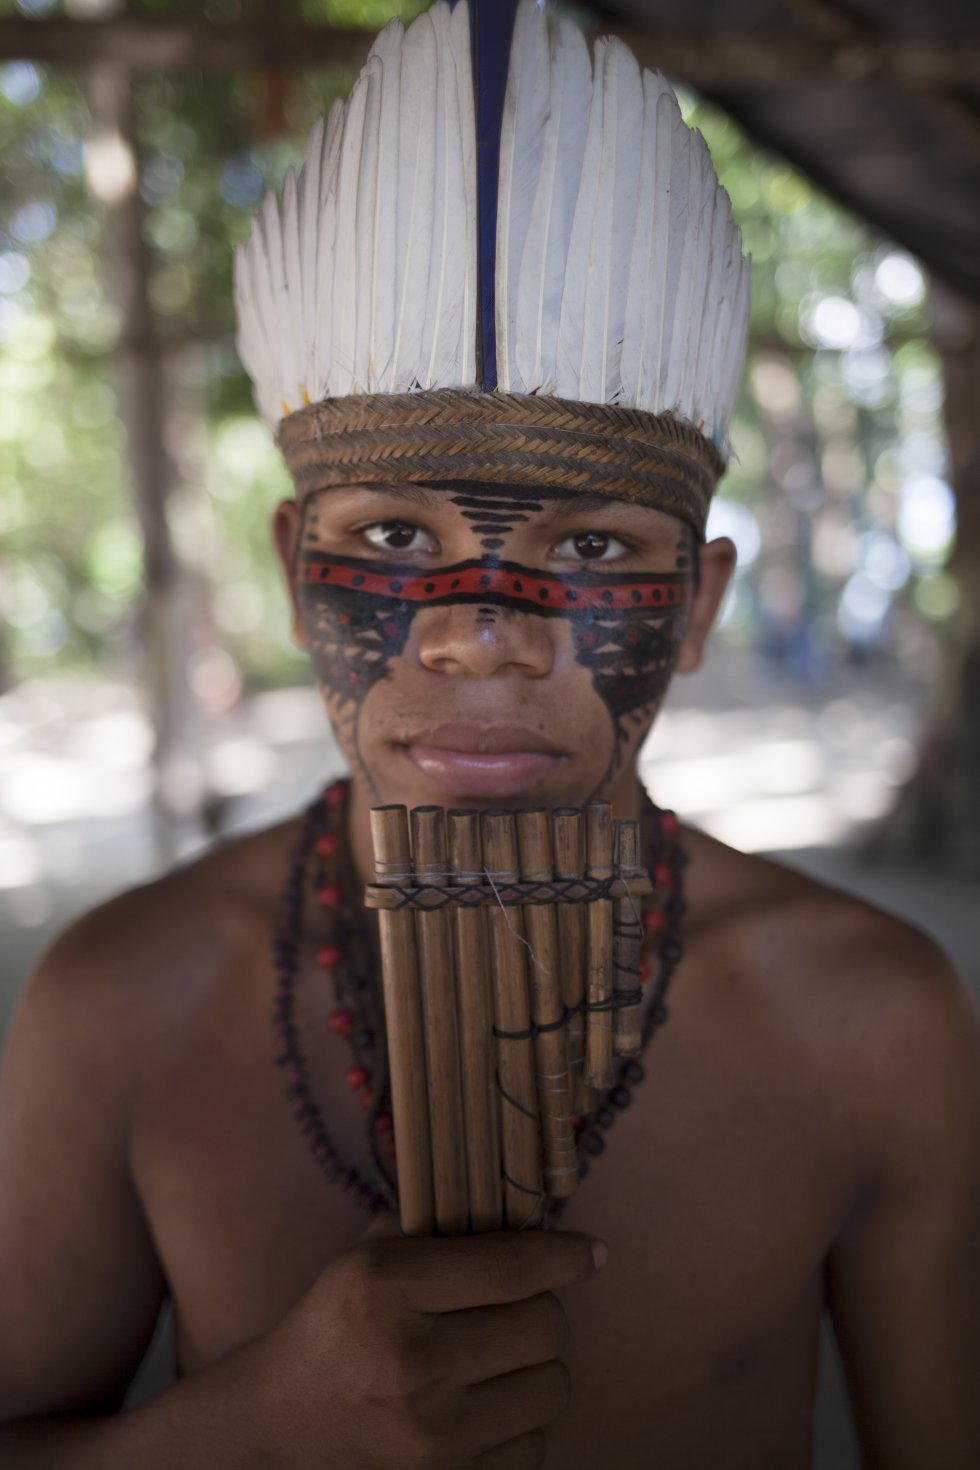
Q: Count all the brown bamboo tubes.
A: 8